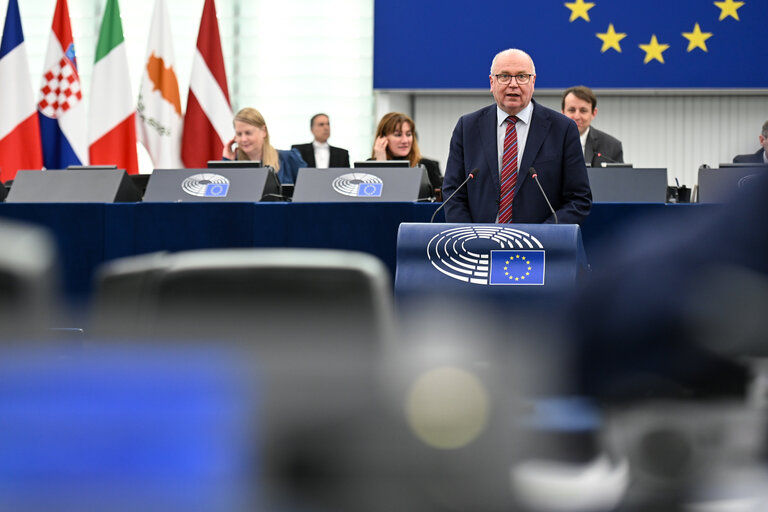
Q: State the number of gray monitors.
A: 5